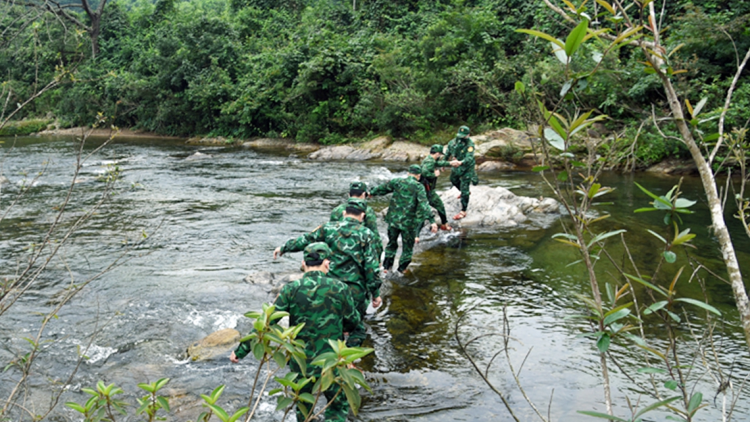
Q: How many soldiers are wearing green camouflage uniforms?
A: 6